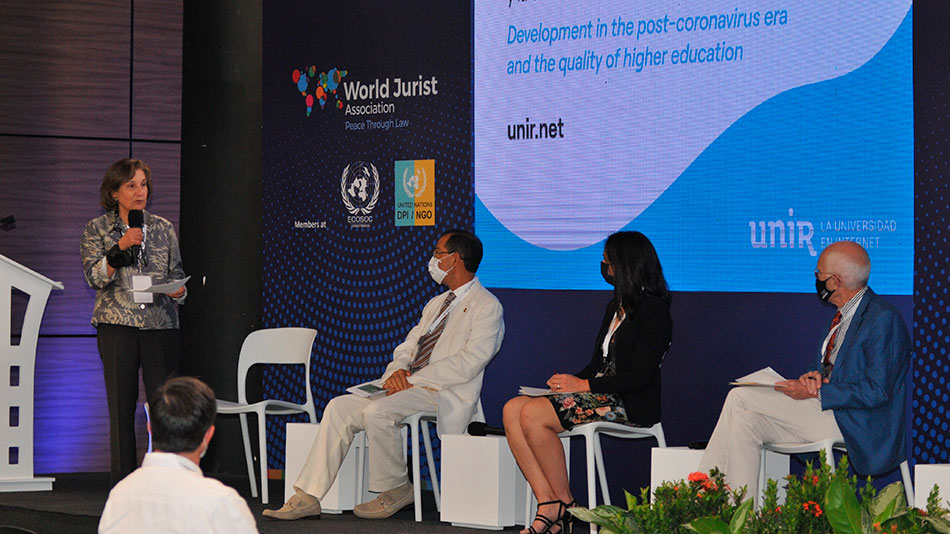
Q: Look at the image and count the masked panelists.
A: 3